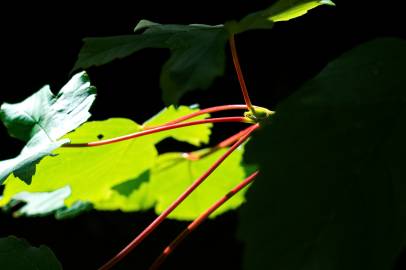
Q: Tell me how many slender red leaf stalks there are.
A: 6